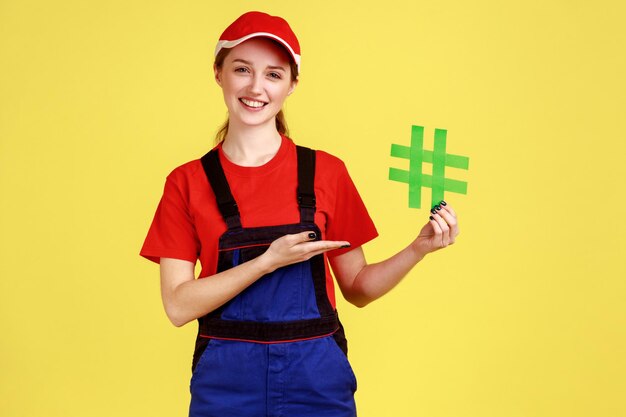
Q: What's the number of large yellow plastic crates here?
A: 0